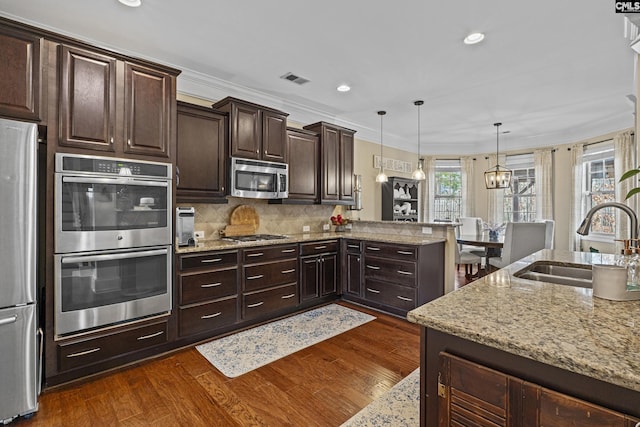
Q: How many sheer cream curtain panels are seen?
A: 6